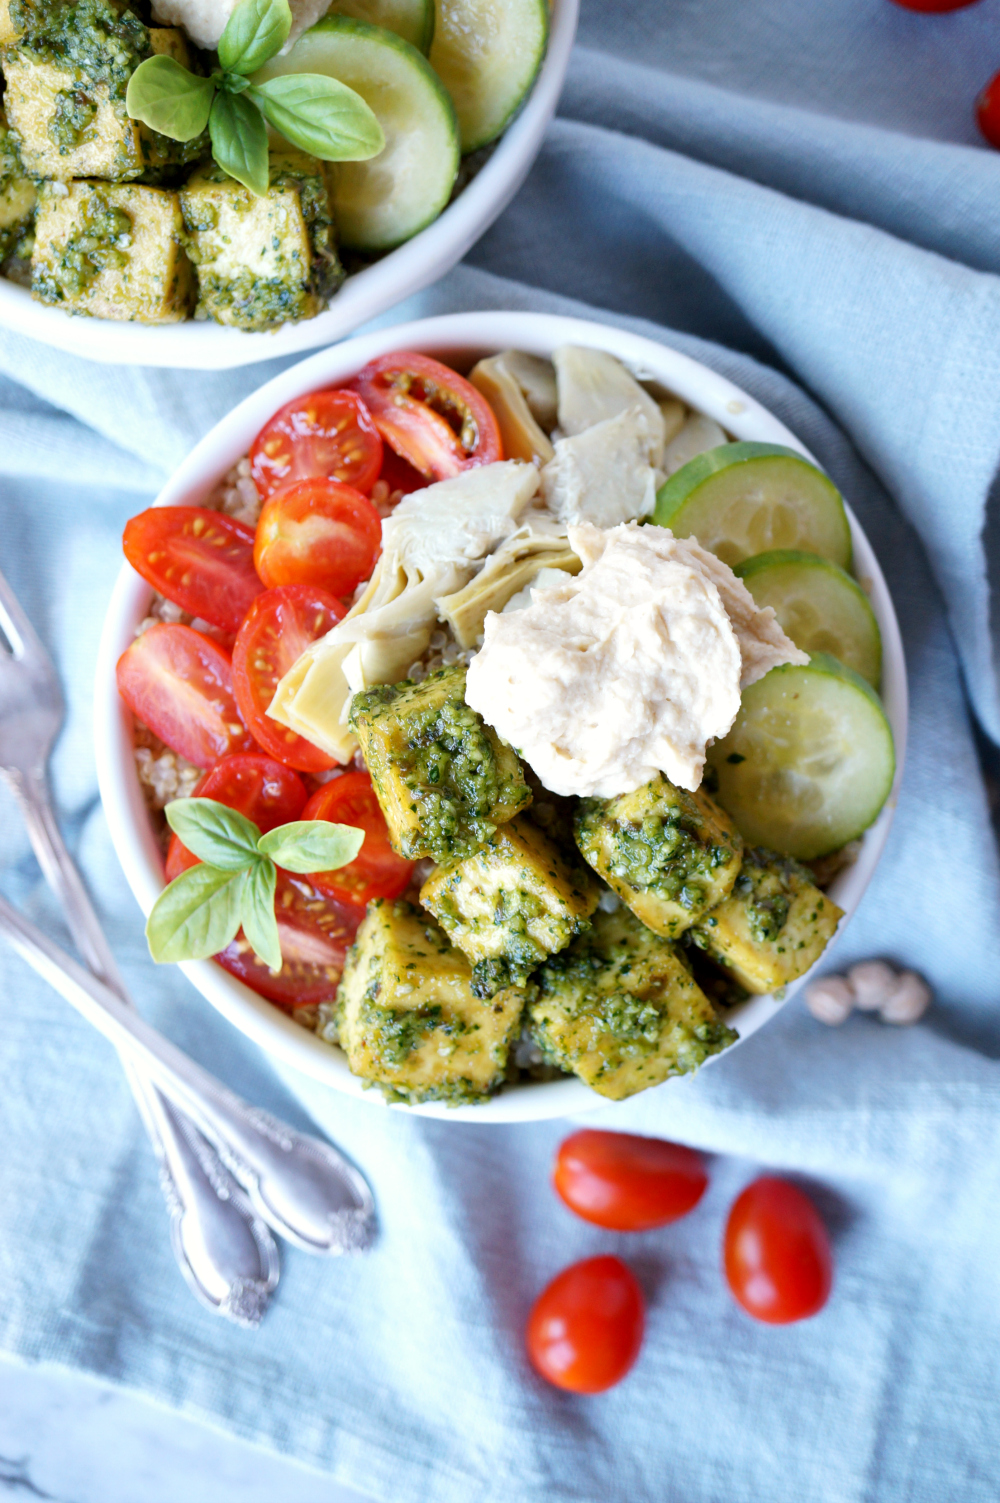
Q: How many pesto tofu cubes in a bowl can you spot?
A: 6